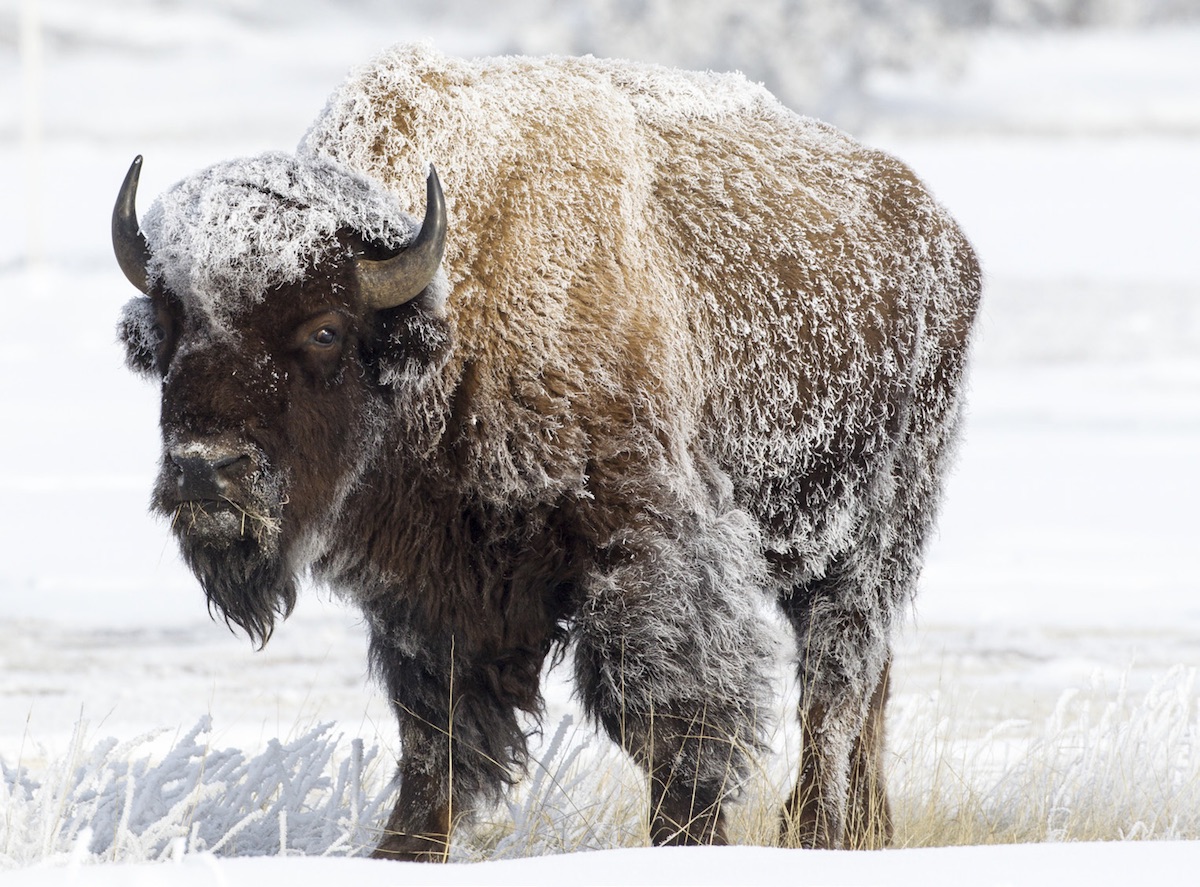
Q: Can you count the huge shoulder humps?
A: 1